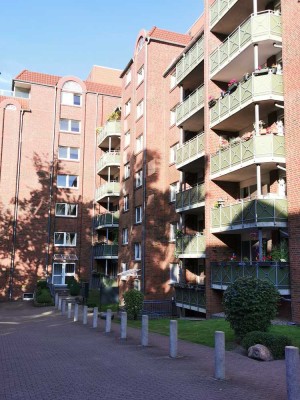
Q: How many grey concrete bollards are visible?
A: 13